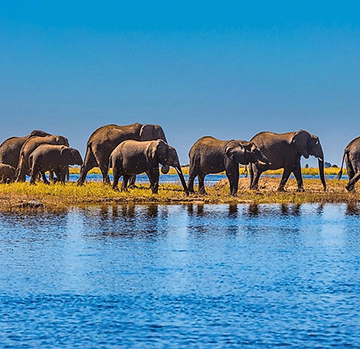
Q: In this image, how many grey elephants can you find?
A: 9